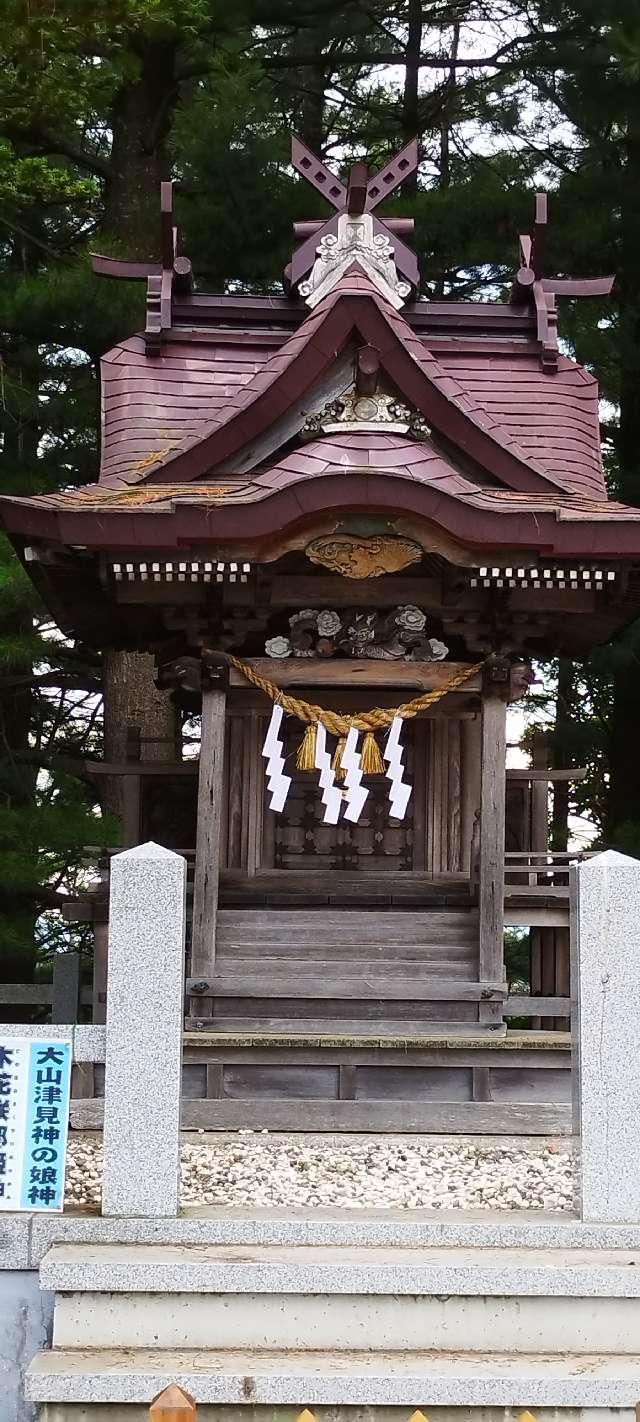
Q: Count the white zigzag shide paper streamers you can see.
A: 4